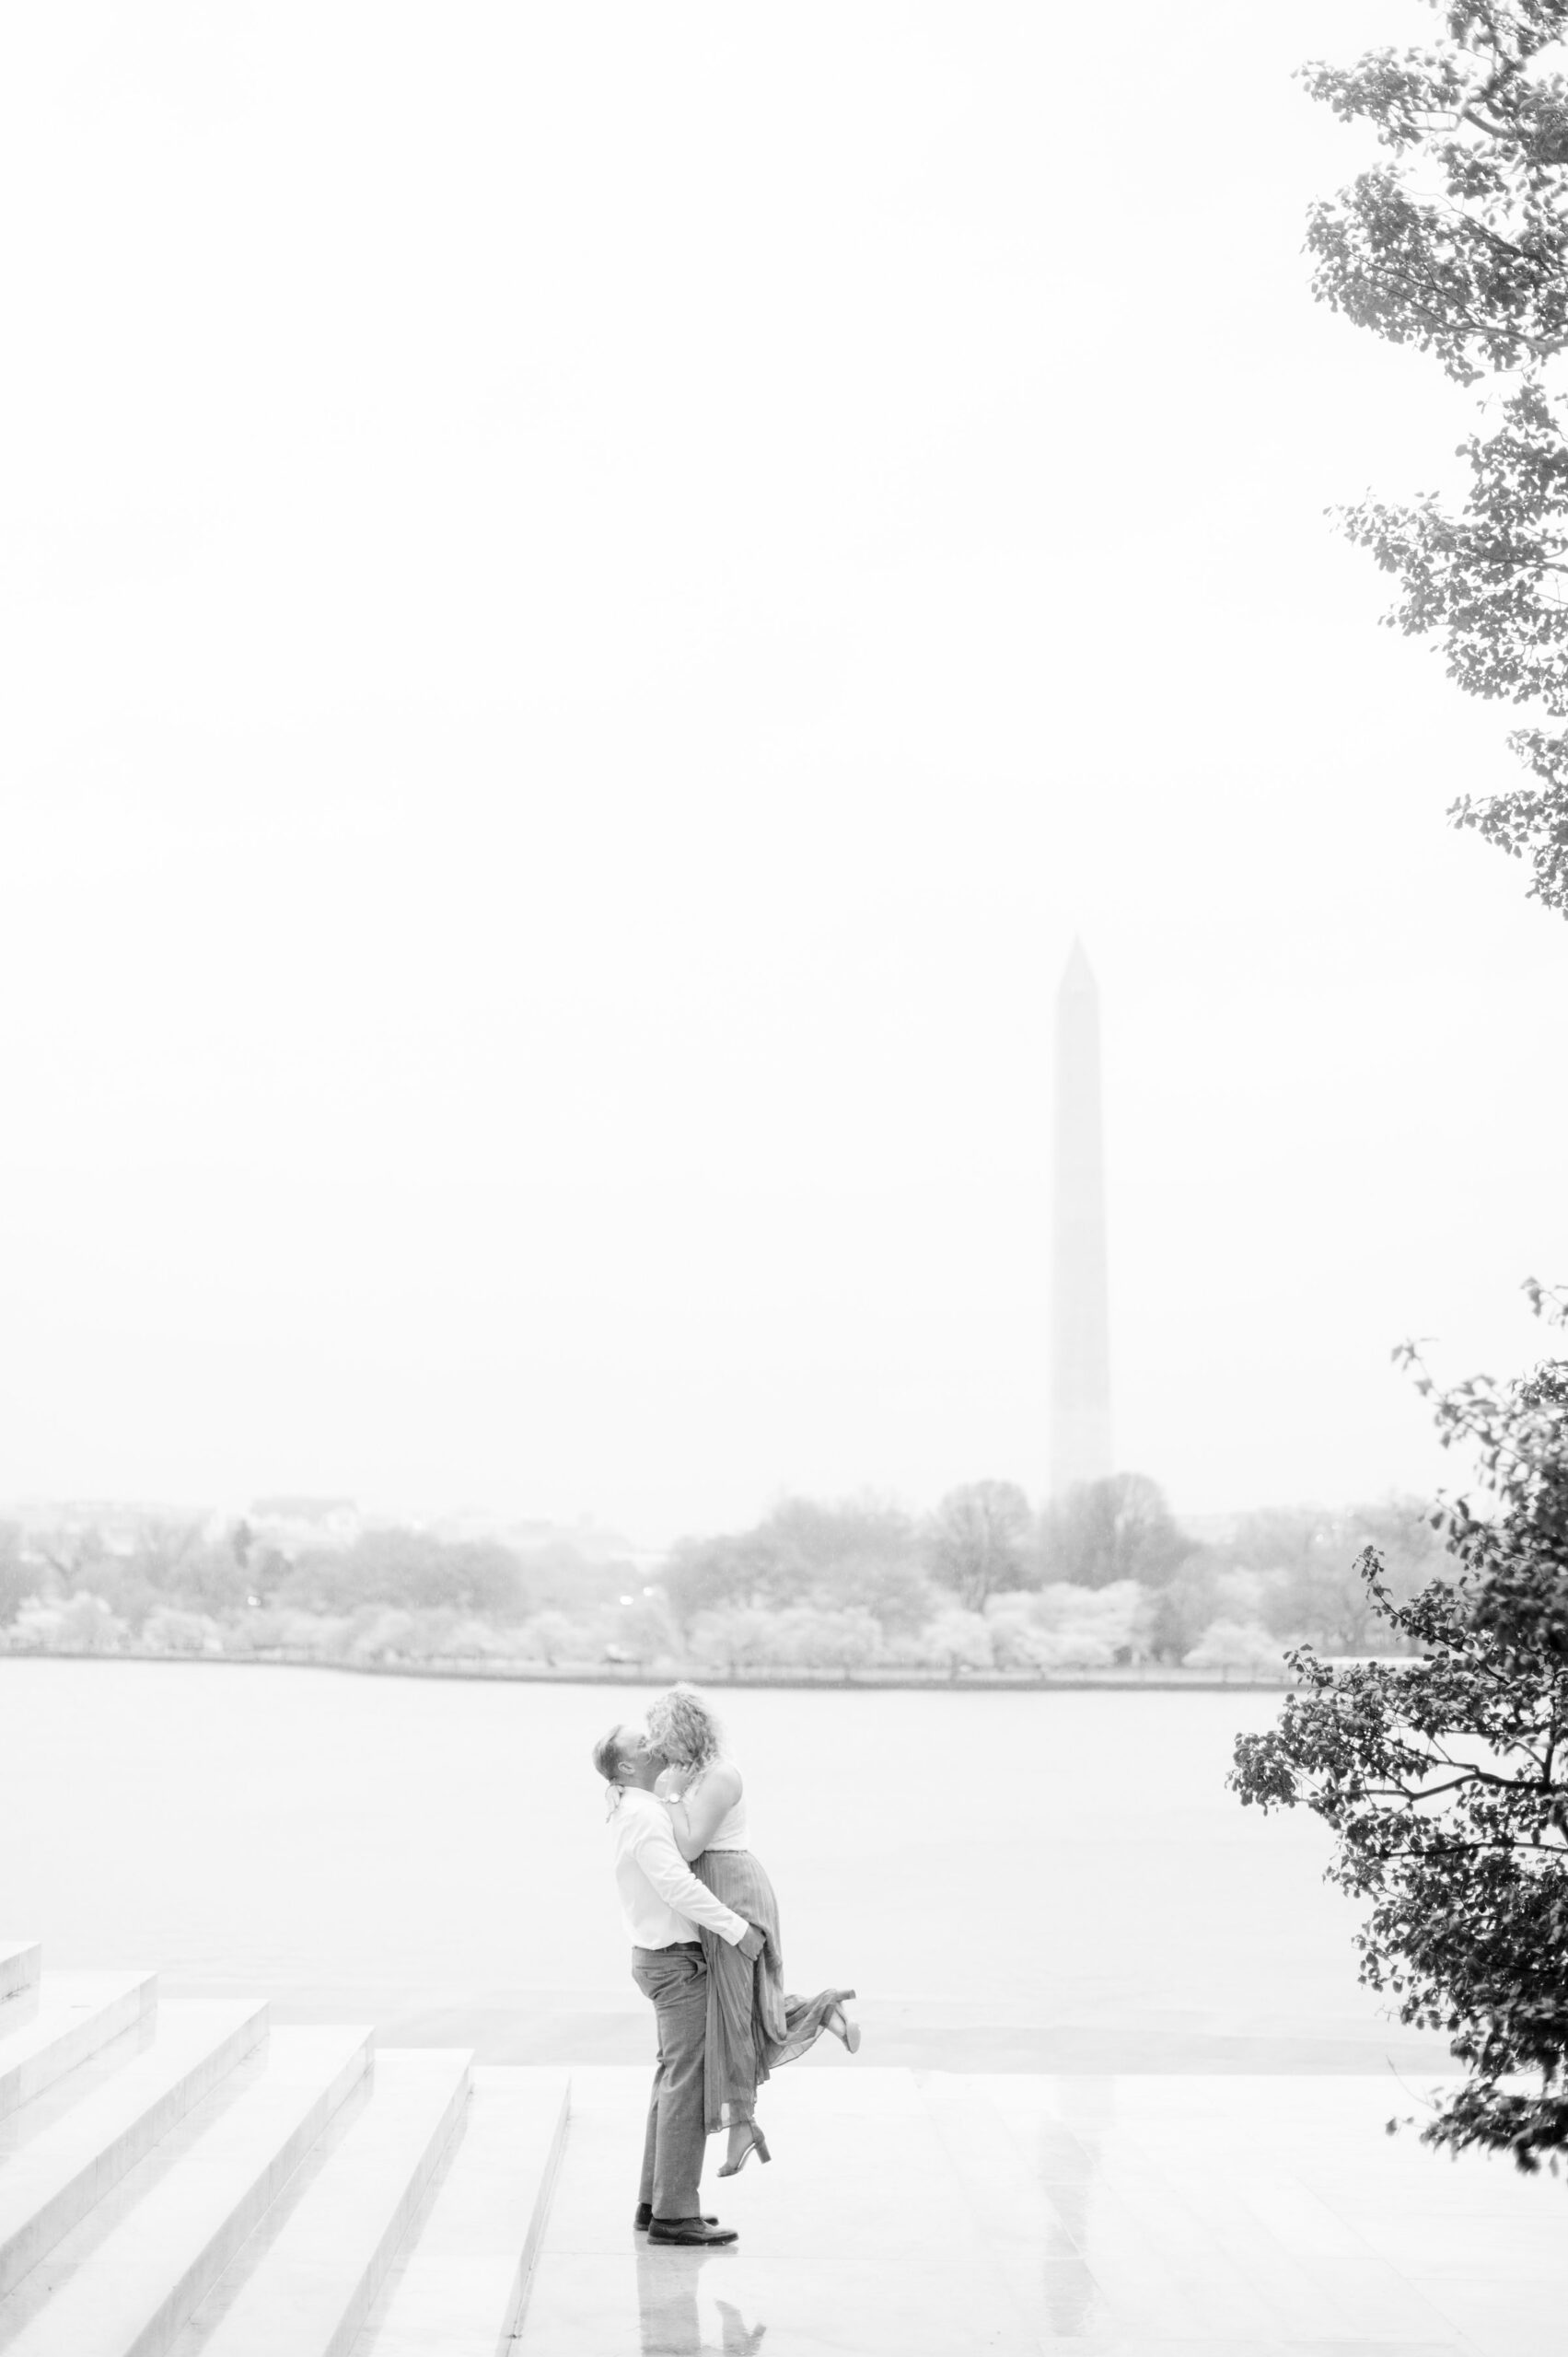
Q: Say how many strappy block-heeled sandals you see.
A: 2